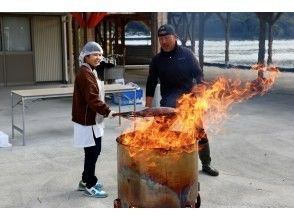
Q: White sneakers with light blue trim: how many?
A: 2